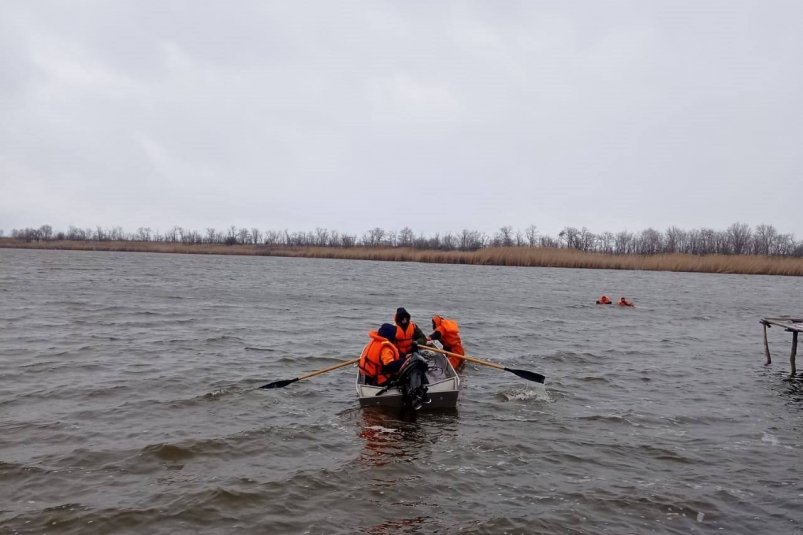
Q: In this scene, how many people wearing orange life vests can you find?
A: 5